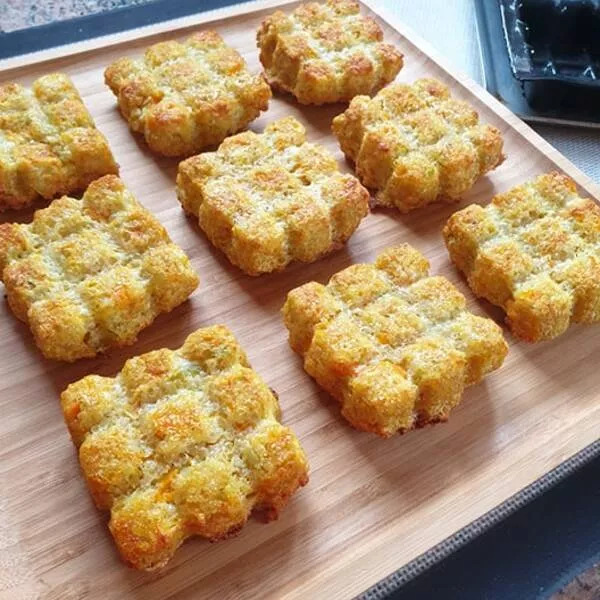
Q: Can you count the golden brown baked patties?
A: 9